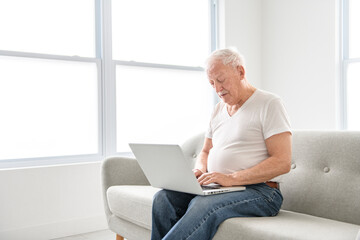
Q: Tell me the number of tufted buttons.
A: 3